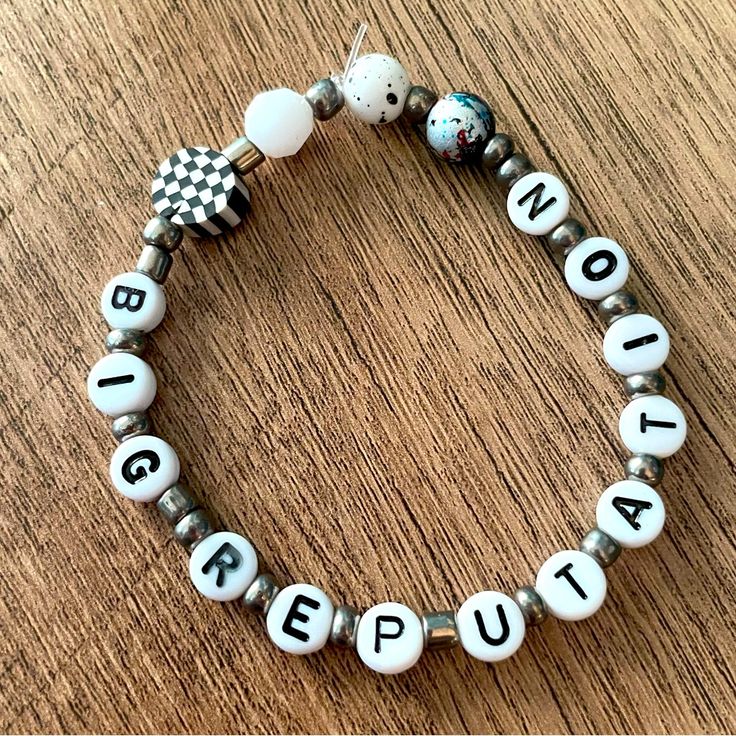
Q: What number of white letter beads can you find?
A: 13